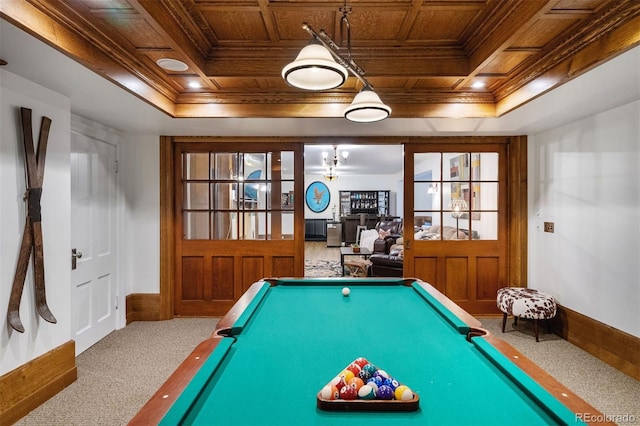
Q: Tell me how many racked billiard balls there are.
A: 15